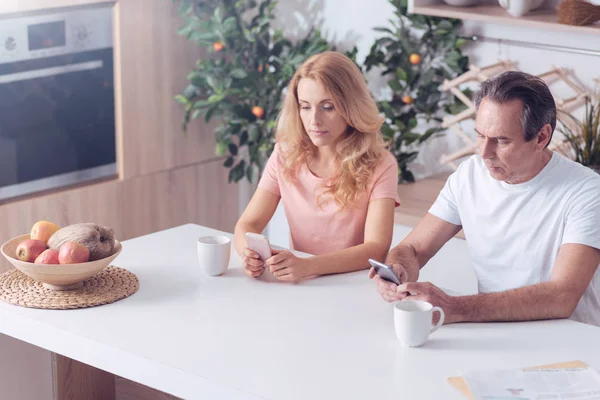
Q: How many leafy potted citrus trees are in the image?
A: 2